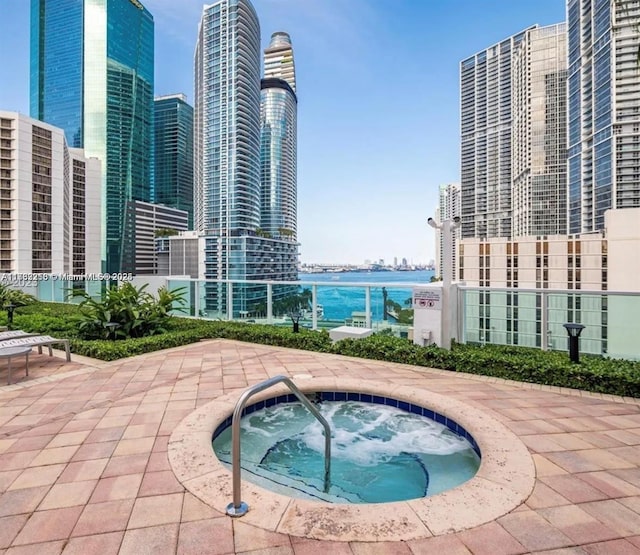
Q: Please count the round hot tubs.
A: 1